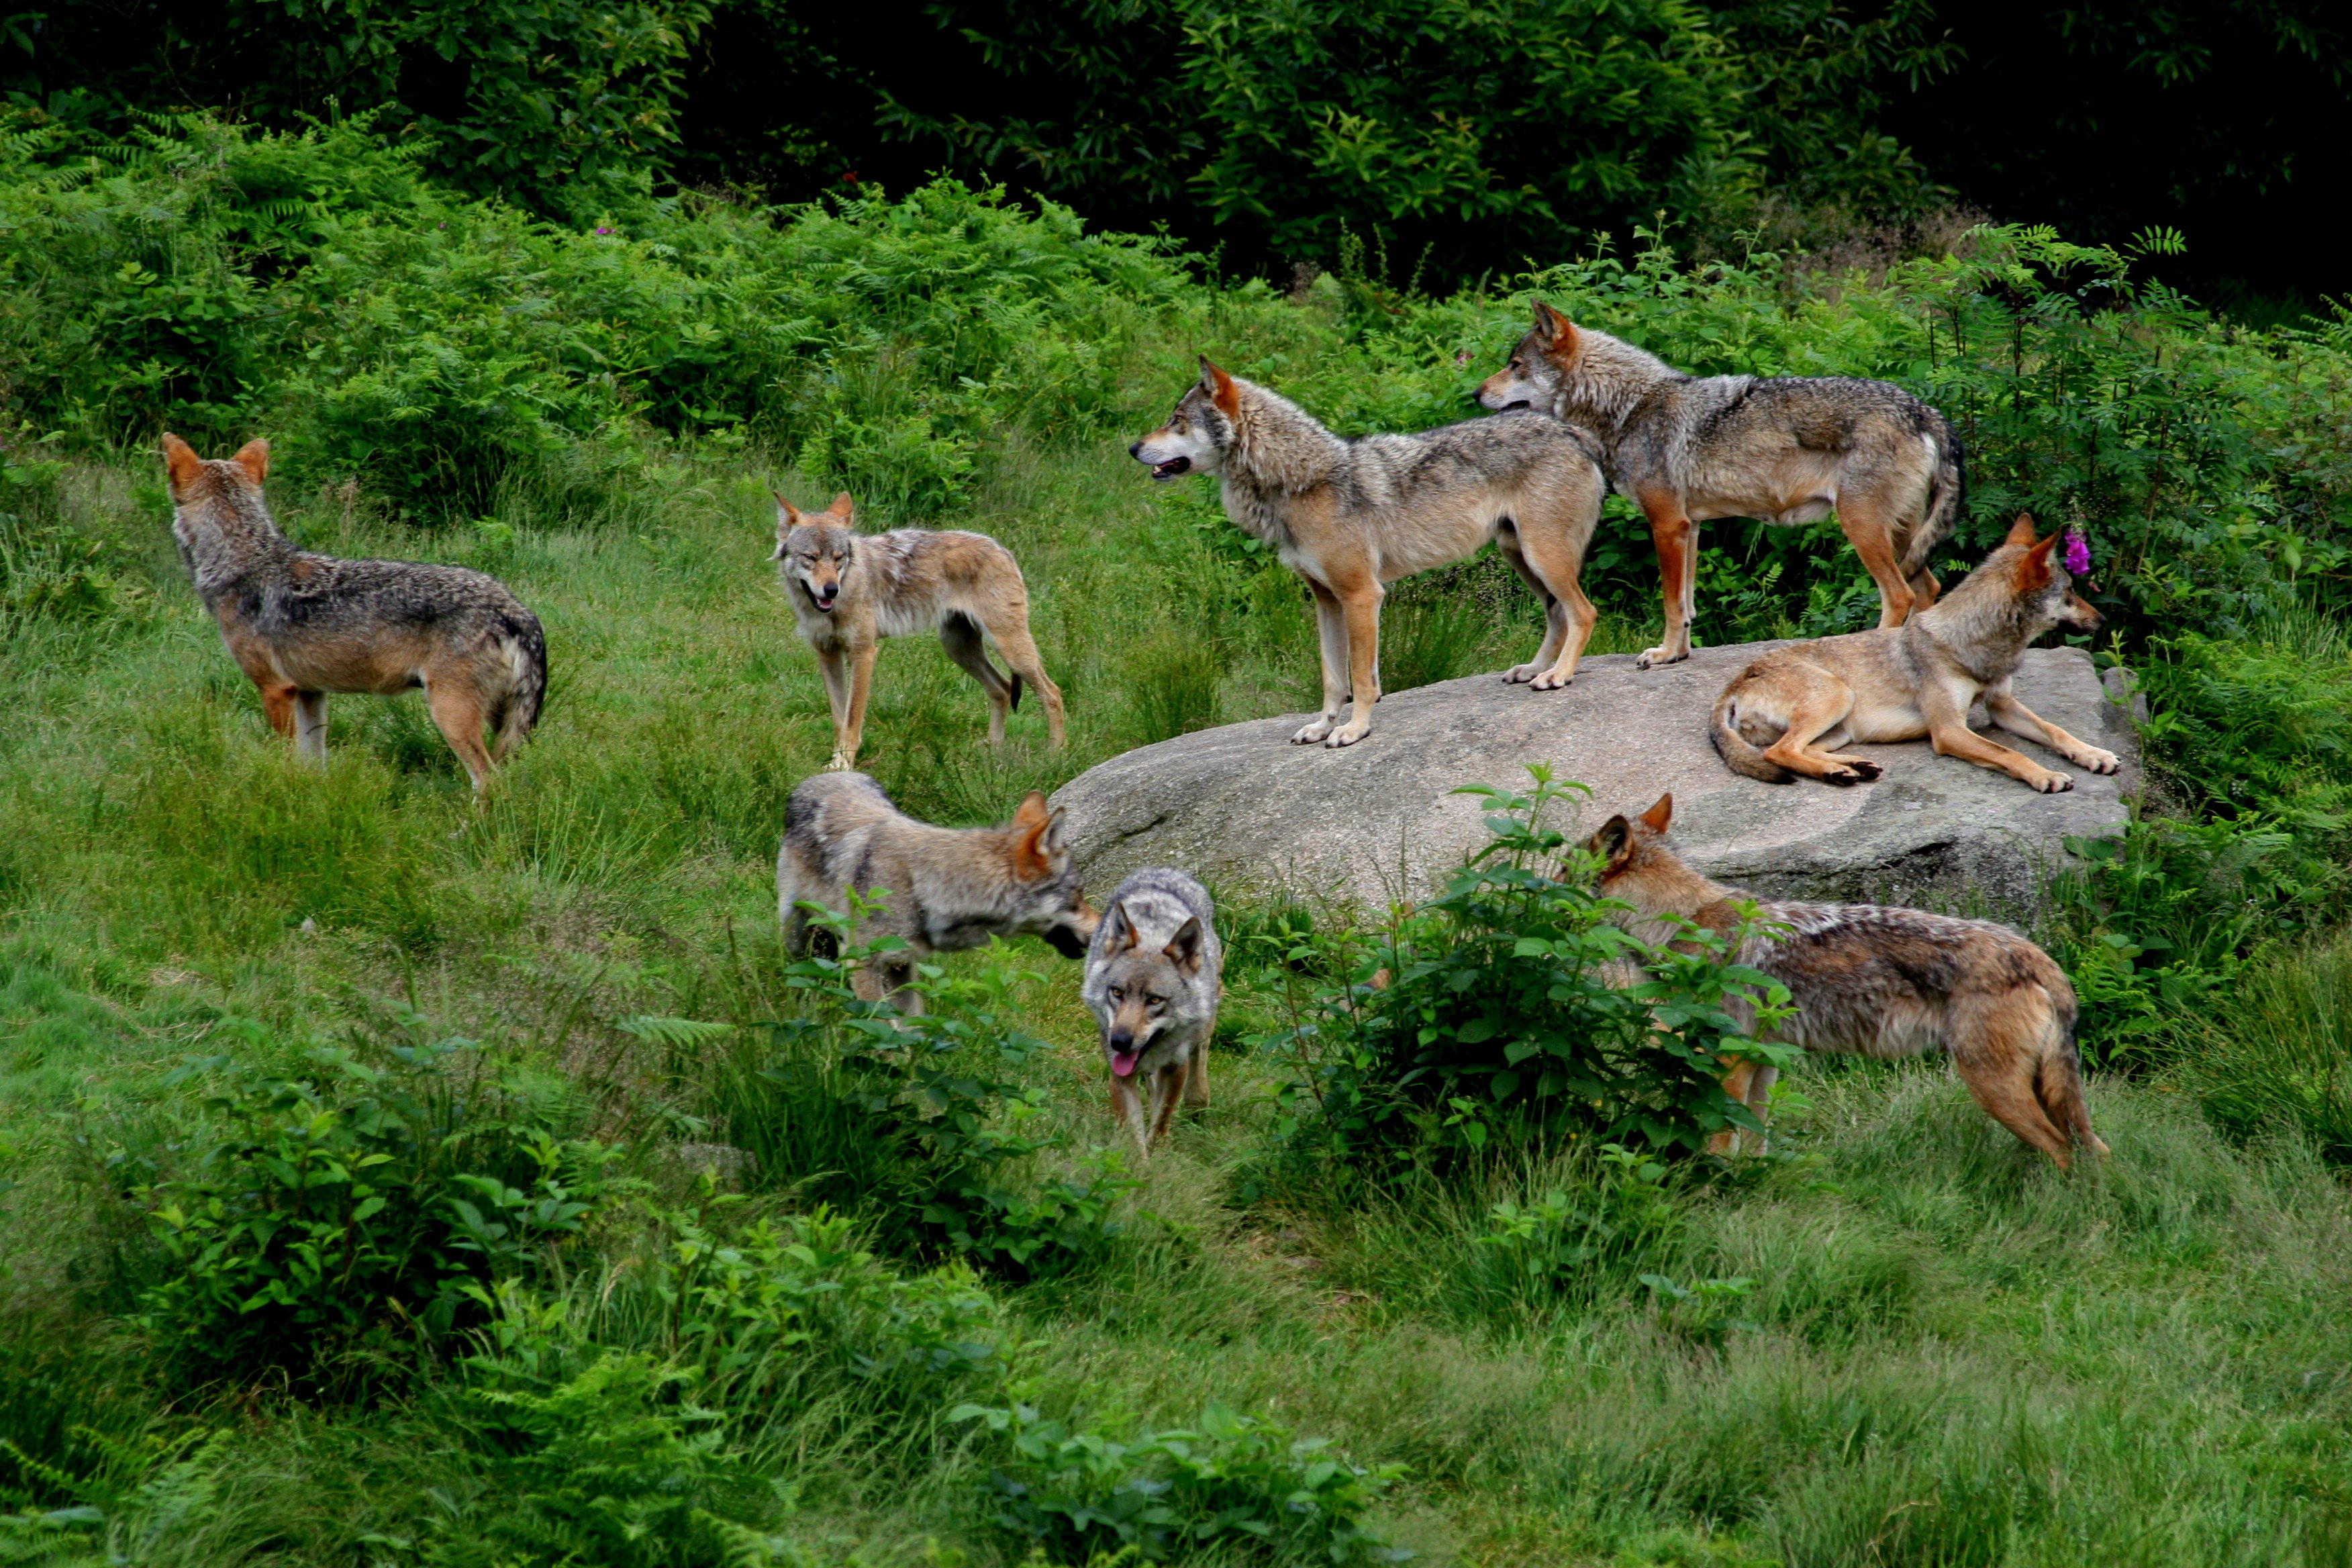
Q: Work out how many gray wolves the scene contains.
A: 8